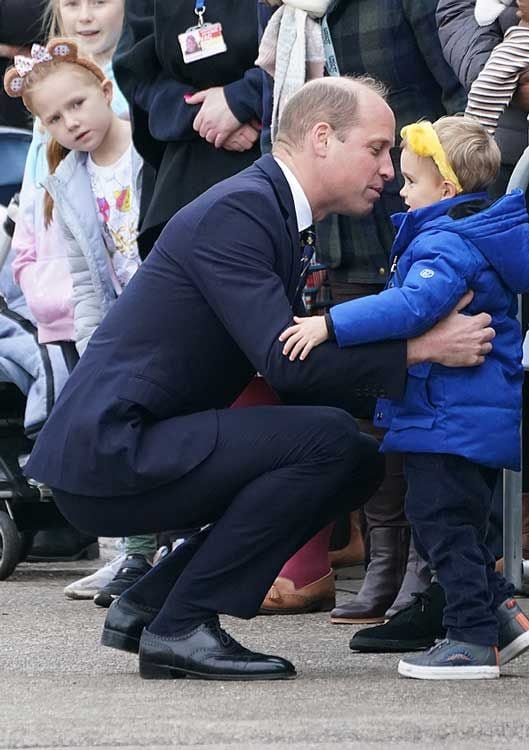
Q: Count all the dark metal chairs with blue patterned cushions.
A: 0